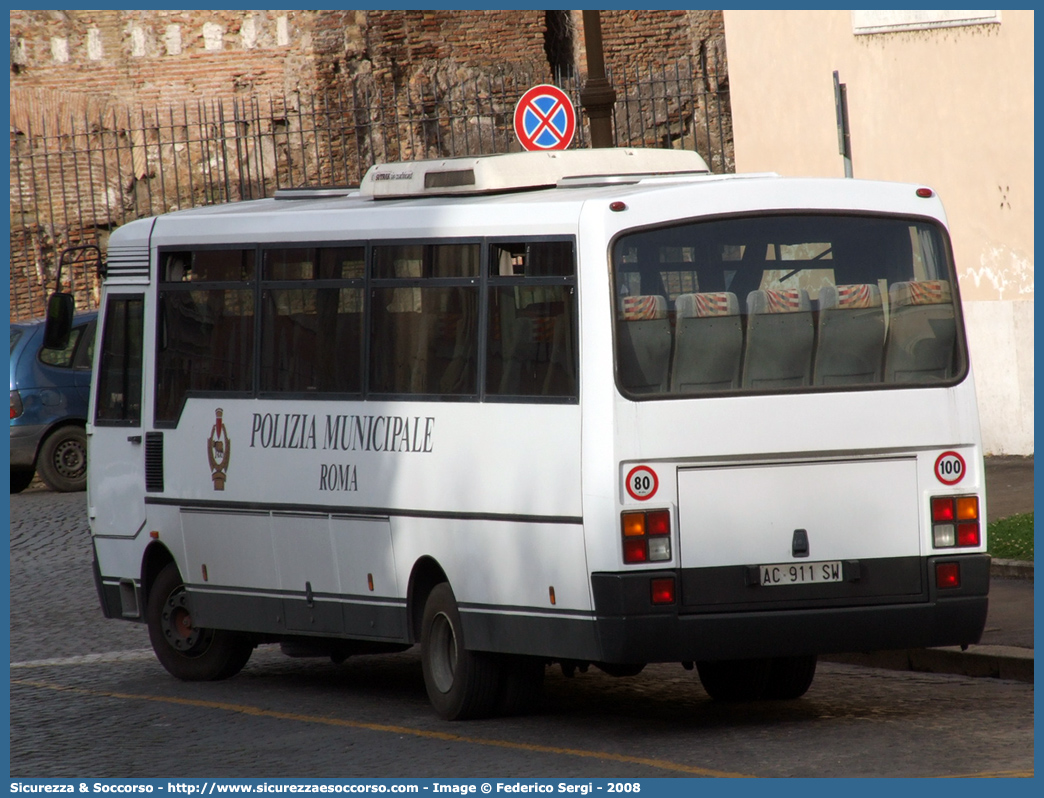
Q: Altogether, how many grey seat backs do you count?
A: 5